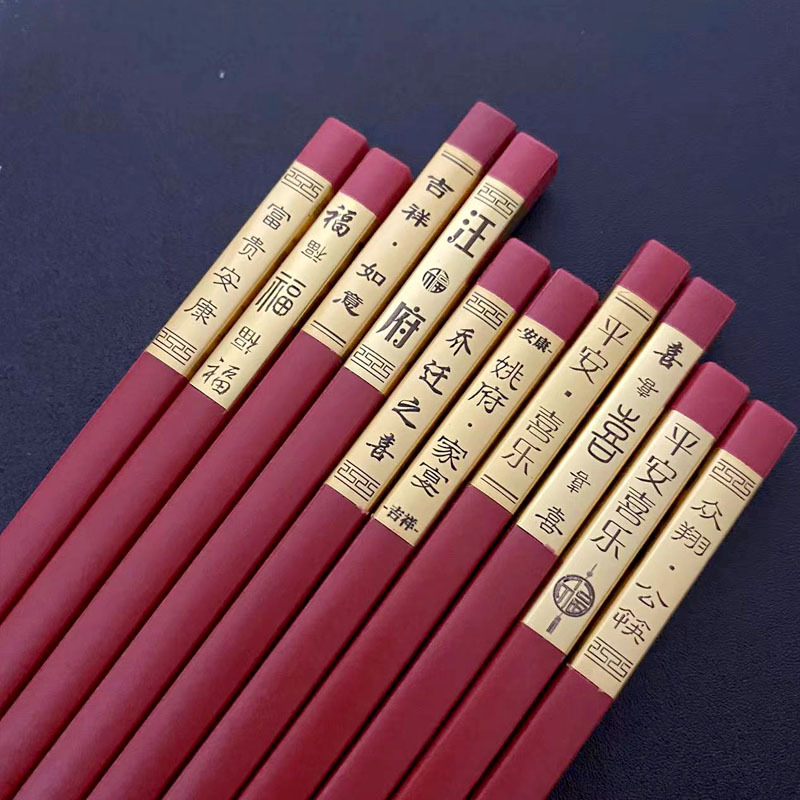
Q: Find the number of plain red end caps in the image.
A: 10